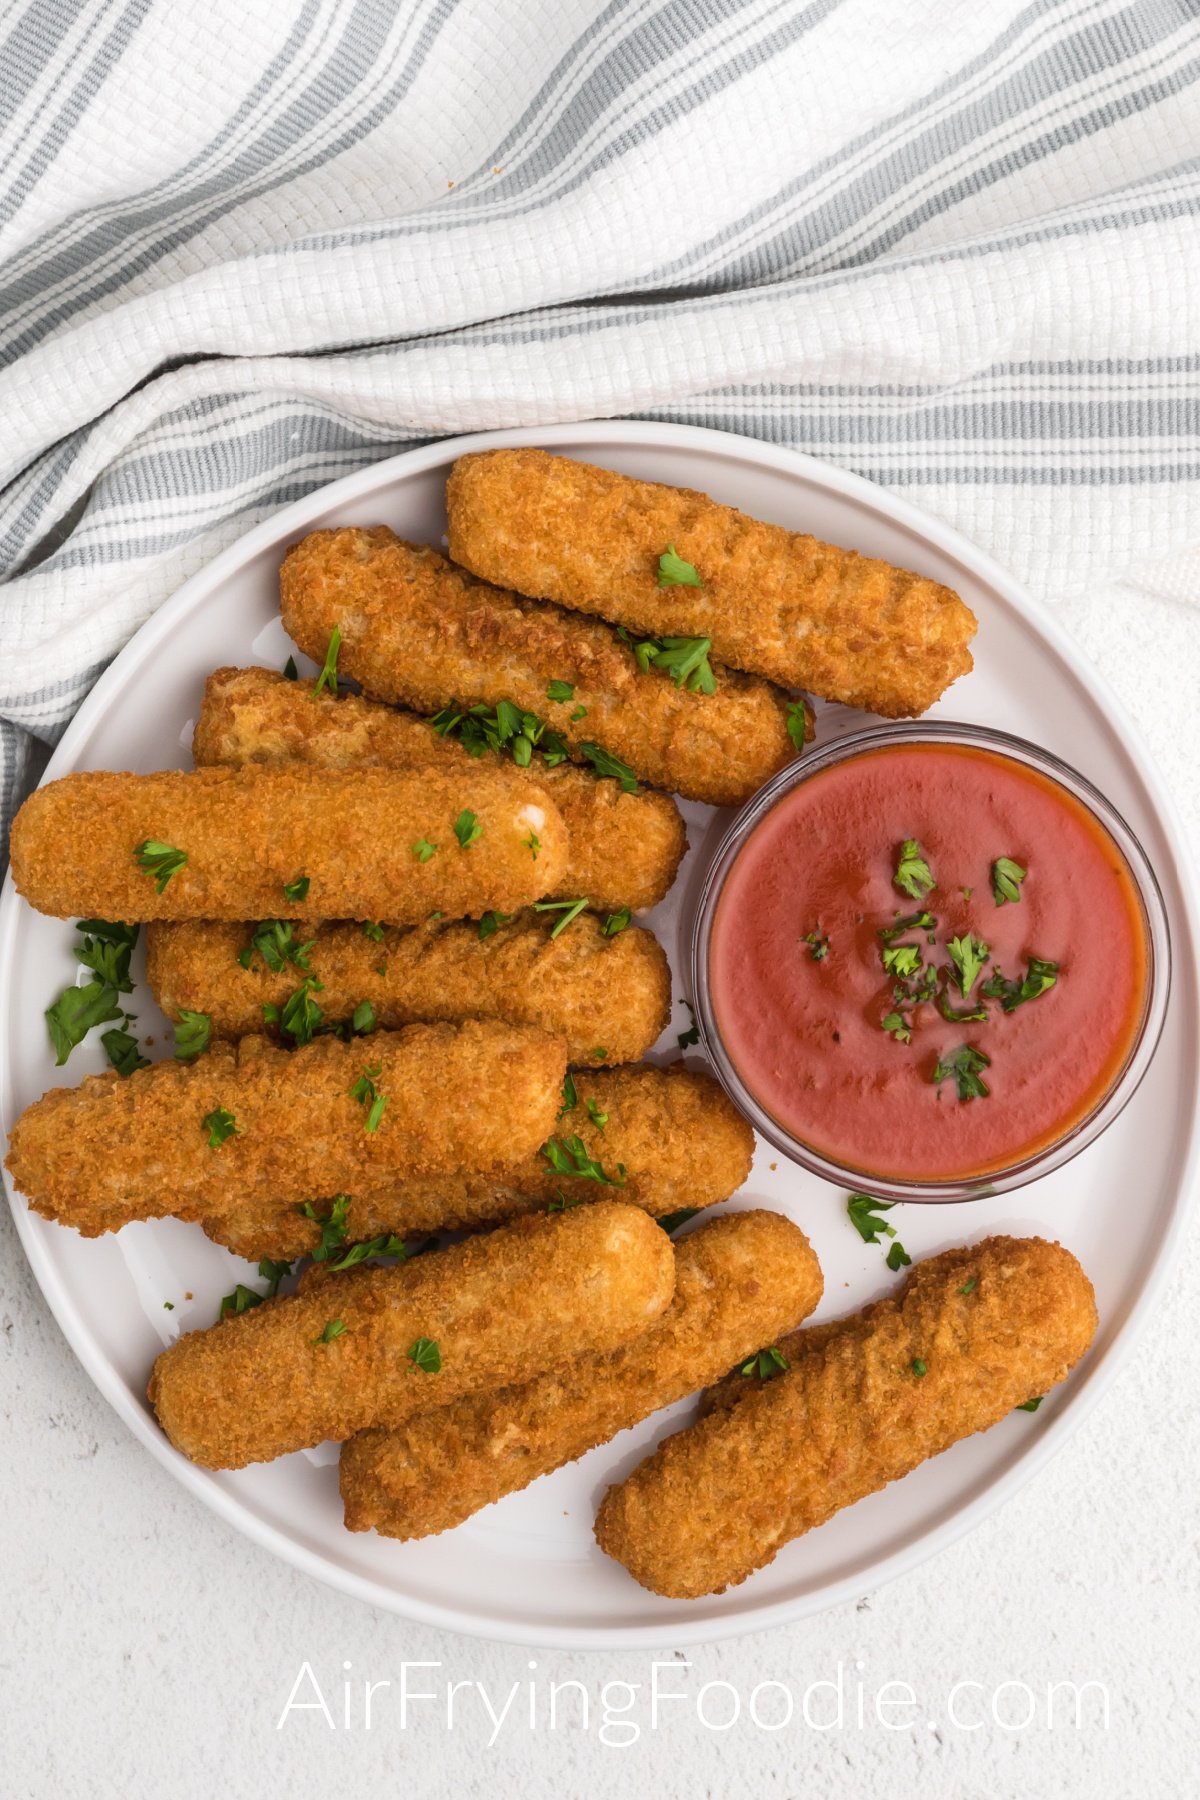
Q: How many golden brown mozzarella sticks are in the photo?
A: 10